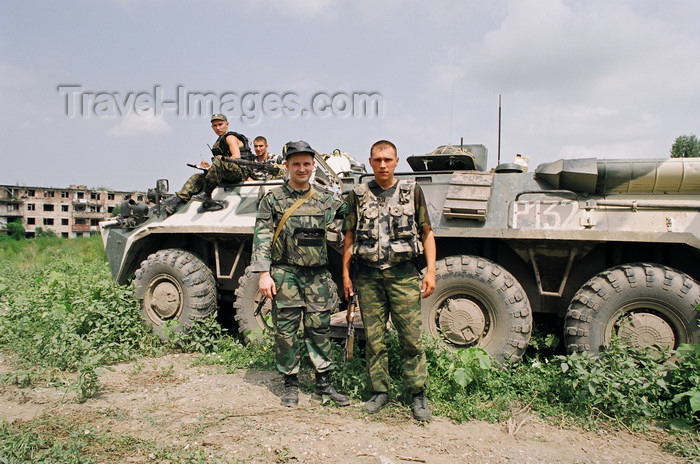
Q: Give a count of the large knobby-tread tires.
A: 4